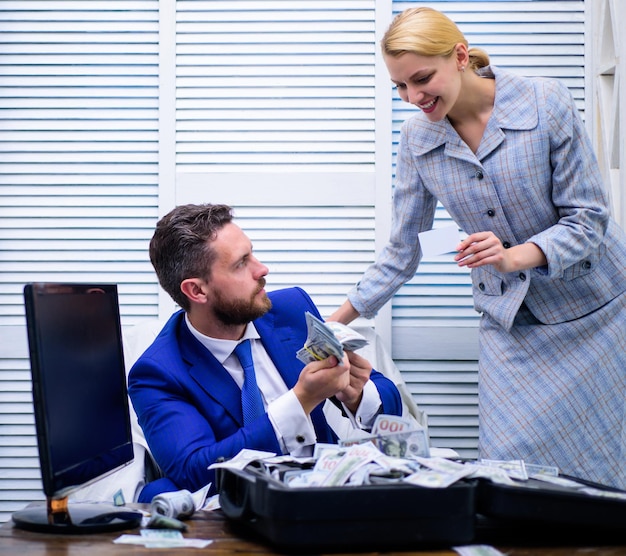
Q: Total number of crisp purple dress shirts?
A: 0